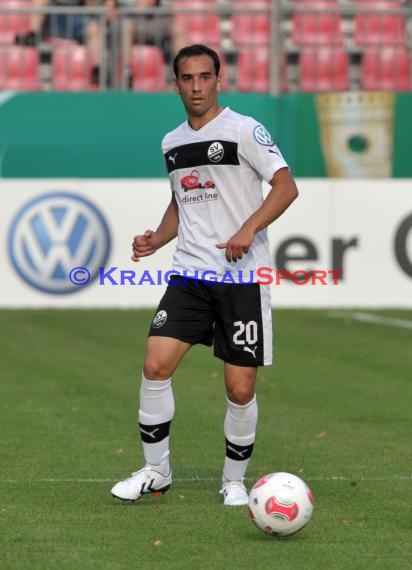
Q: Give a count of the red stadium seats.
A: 12